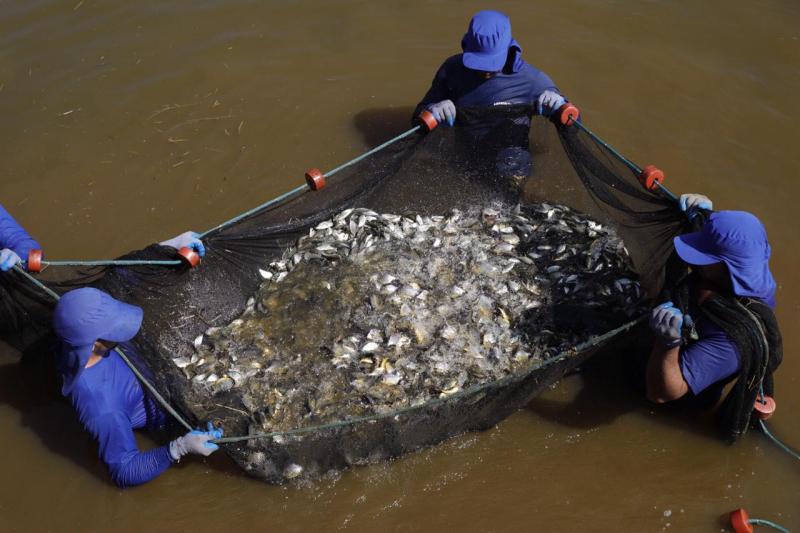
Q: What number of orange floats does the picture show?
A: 8